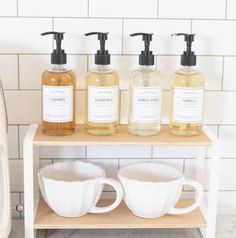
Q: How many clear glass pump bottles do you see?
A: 4